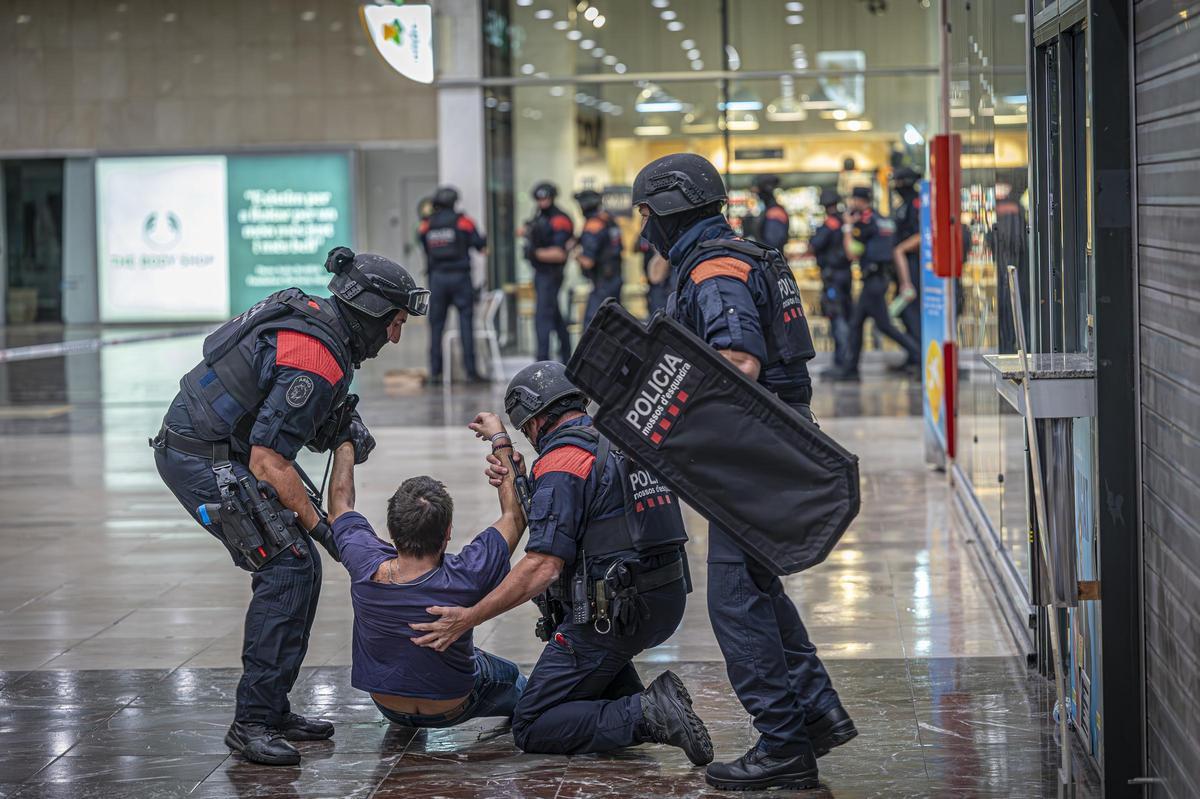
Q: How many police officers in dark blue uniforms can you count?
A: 11